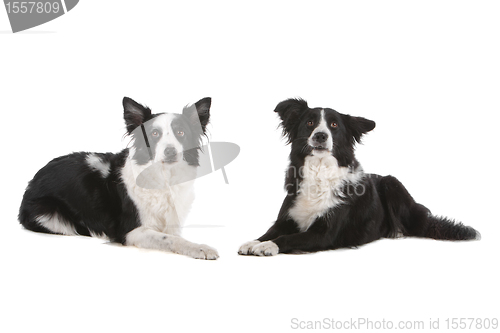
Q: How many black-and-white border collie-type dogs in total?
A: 2